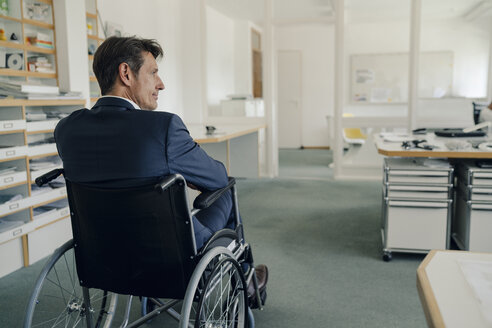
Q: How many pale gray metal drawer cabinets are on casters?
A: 2